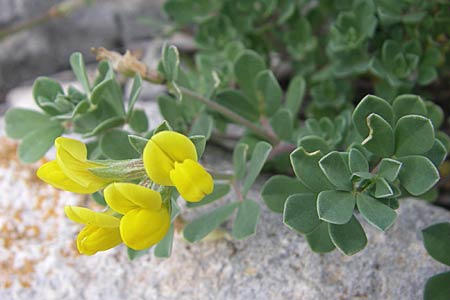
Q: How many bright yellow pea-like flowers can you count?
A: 4